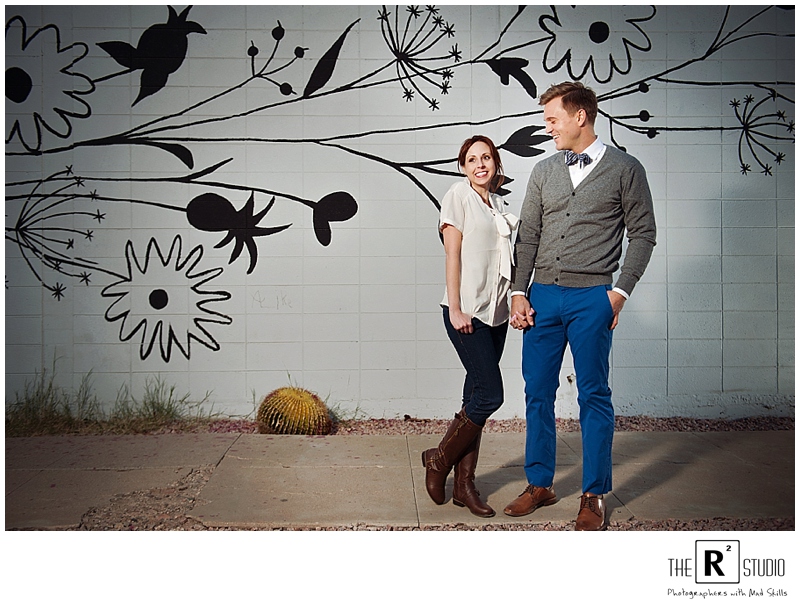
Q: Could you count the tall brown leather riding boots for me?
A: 2